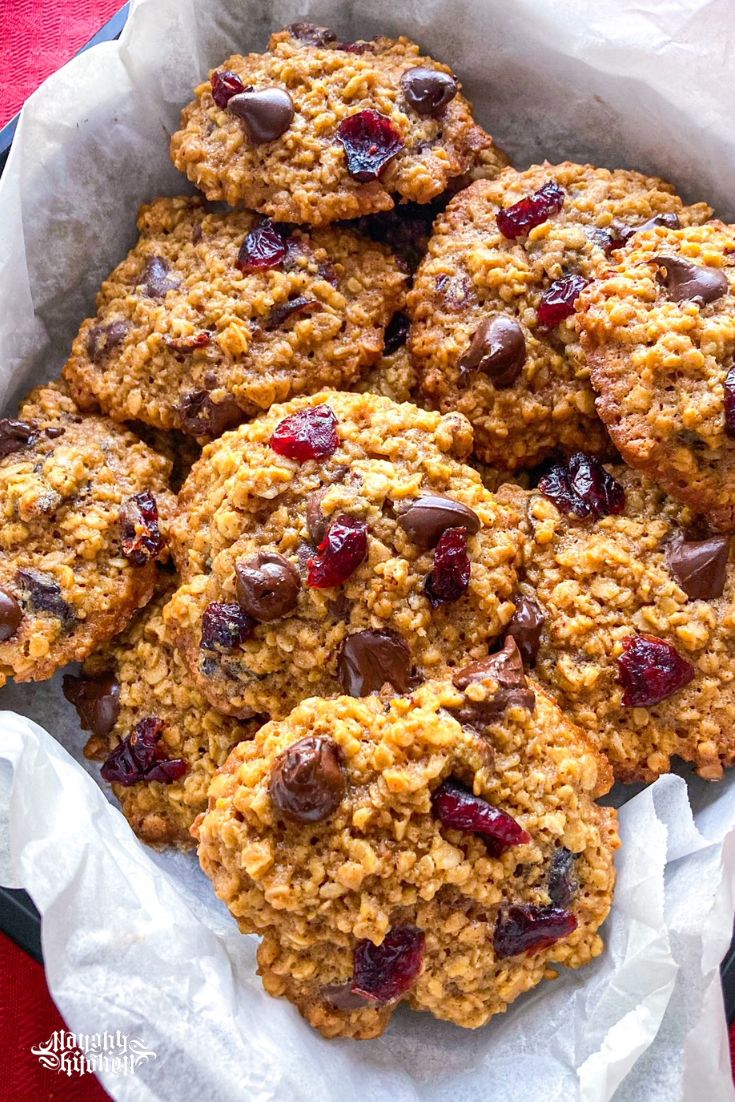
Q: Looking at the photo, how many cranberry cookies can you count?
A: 9